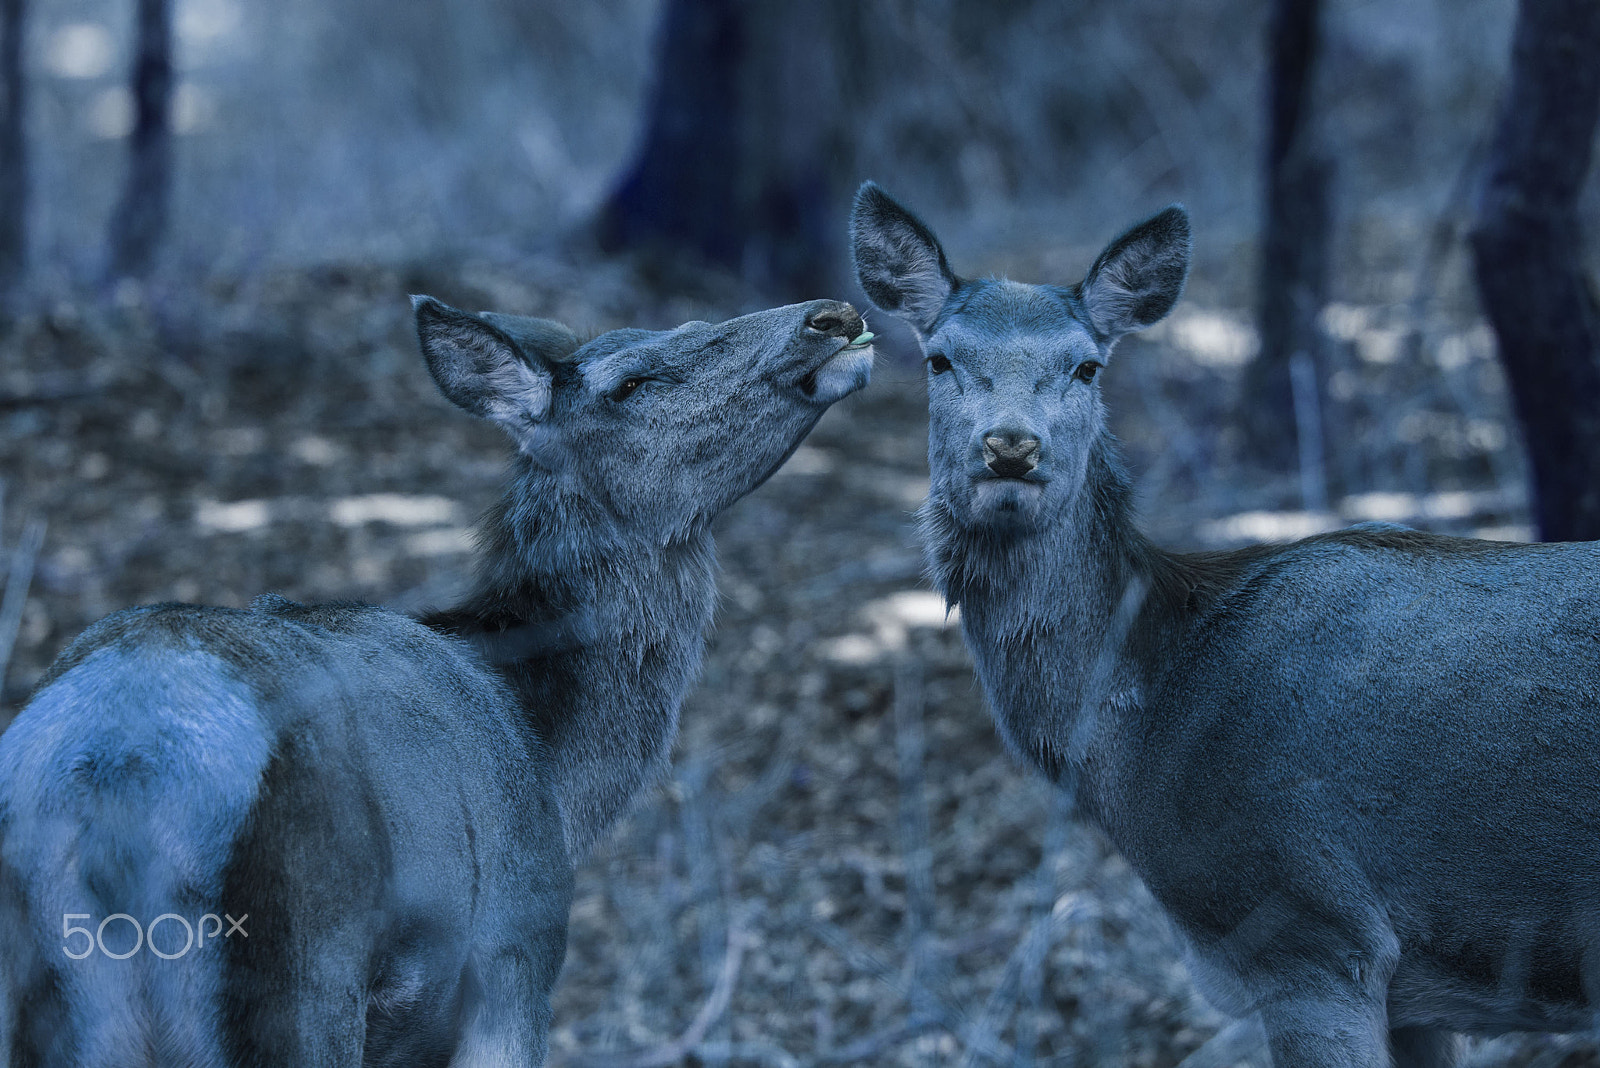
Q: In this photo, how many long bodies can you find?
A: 2